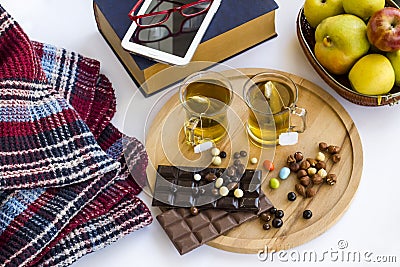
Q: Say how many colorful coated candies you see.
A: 3